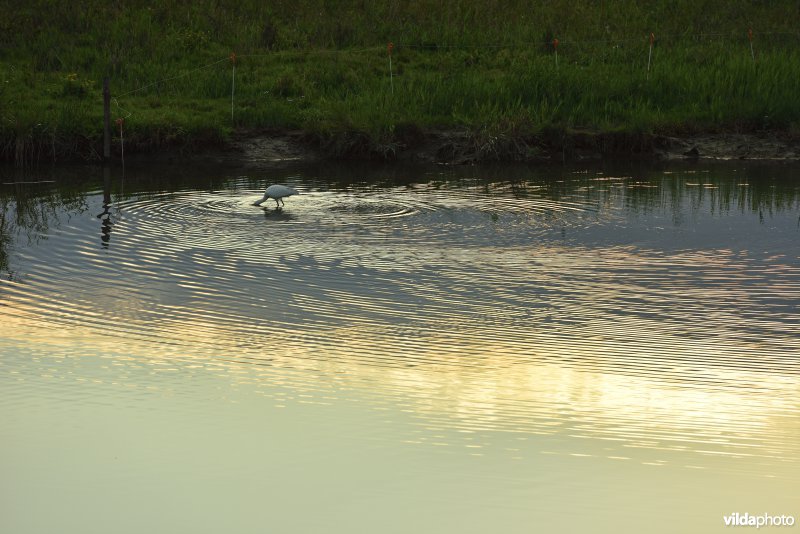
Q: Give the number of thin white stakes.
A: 6